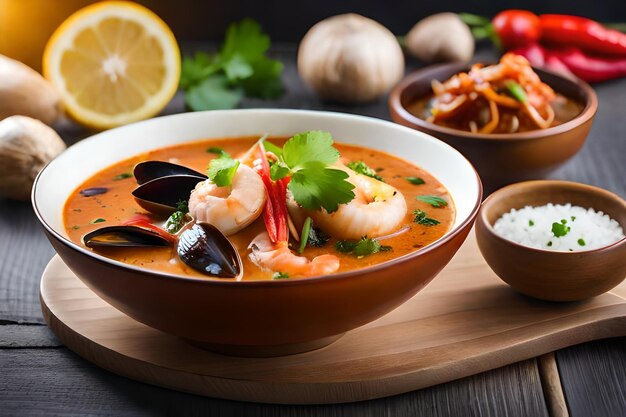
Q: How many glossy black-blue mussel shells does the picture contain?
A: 4